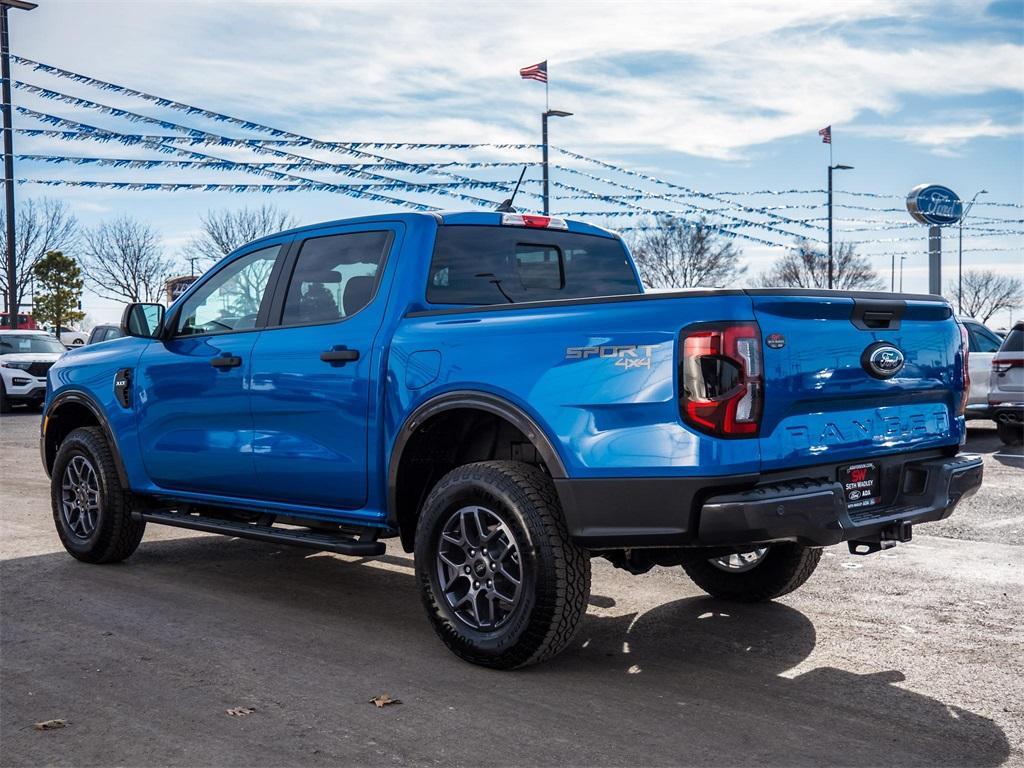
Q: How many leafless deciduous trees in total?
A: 6